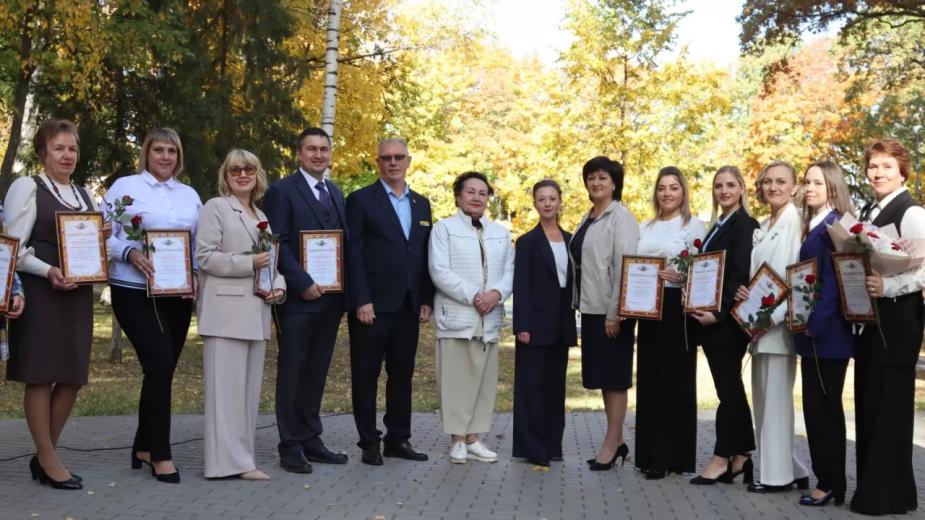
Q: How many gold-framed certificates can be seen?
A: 10